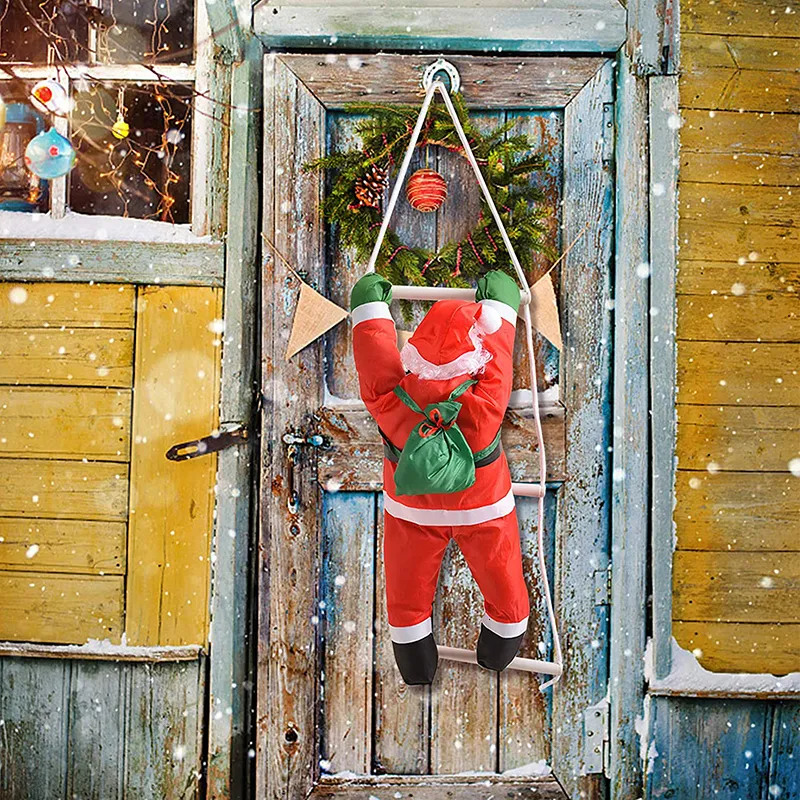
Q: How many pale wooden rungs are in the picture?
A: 3